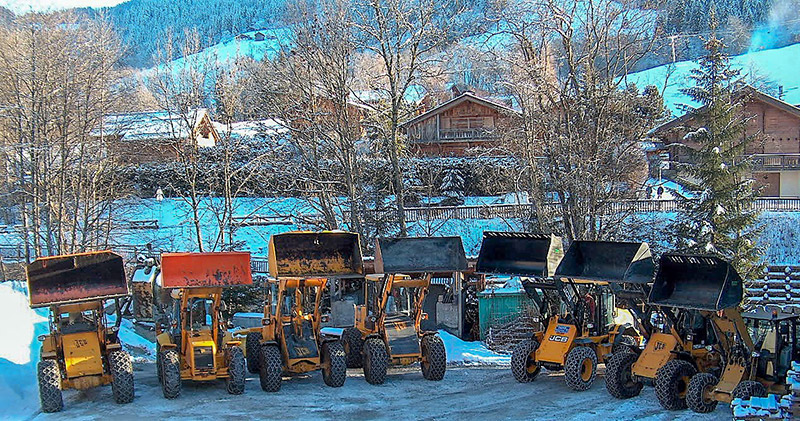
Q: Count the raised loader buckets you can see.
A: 7